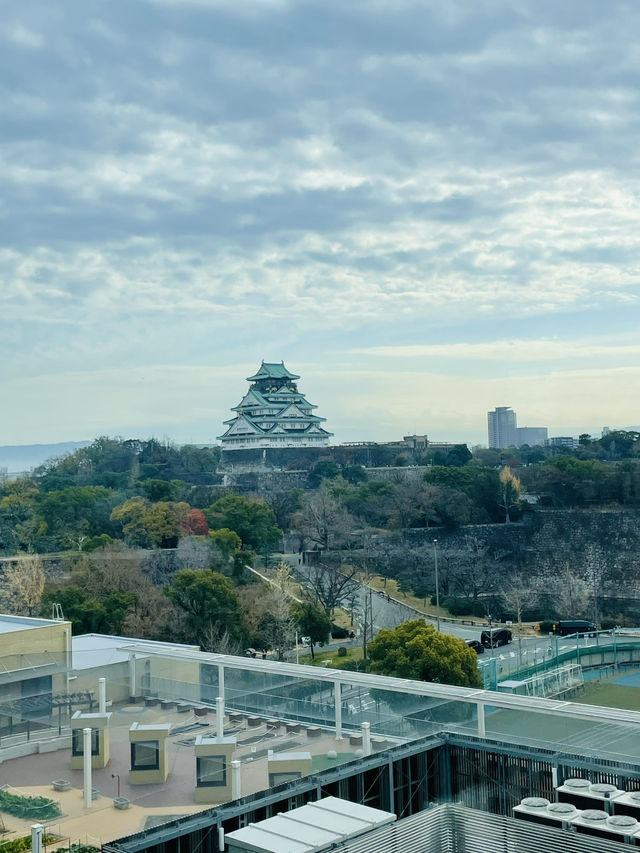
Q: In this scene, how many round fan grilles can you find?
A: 7